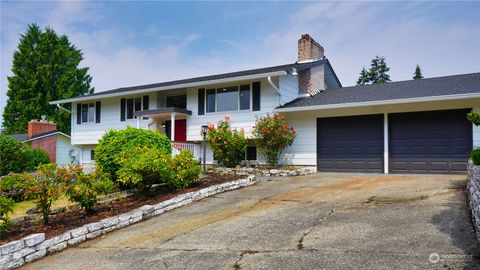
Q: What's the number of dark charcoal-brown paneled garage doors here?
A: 2